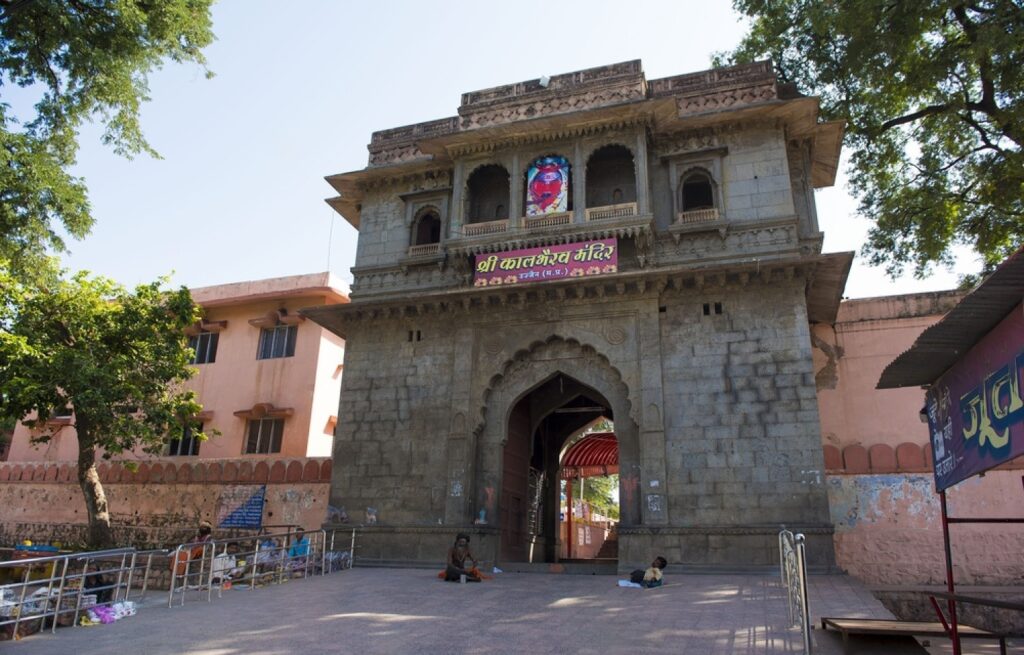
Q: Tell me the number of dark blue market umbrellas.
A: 0